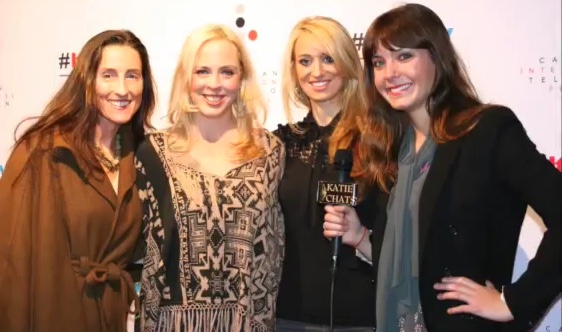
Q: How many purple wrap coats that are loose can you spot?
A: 0